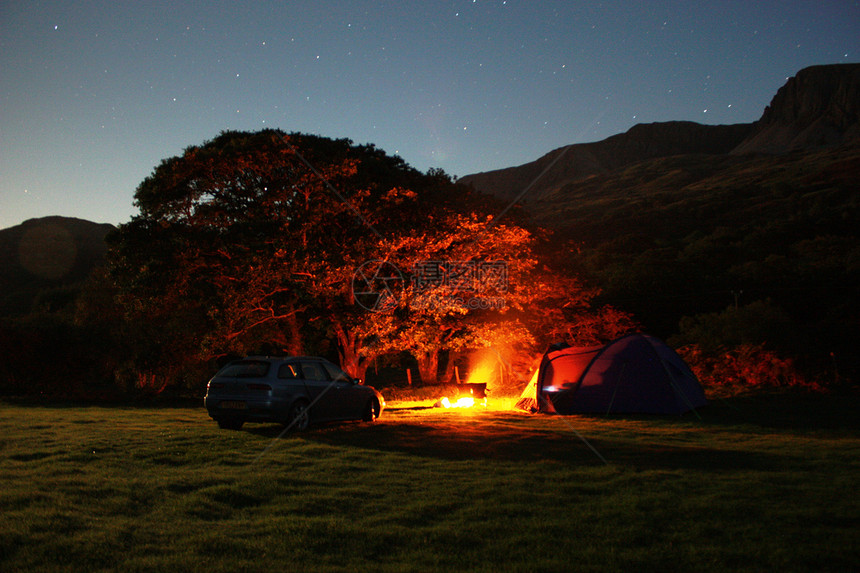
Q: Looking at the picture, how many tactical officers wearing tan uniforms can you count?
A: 0